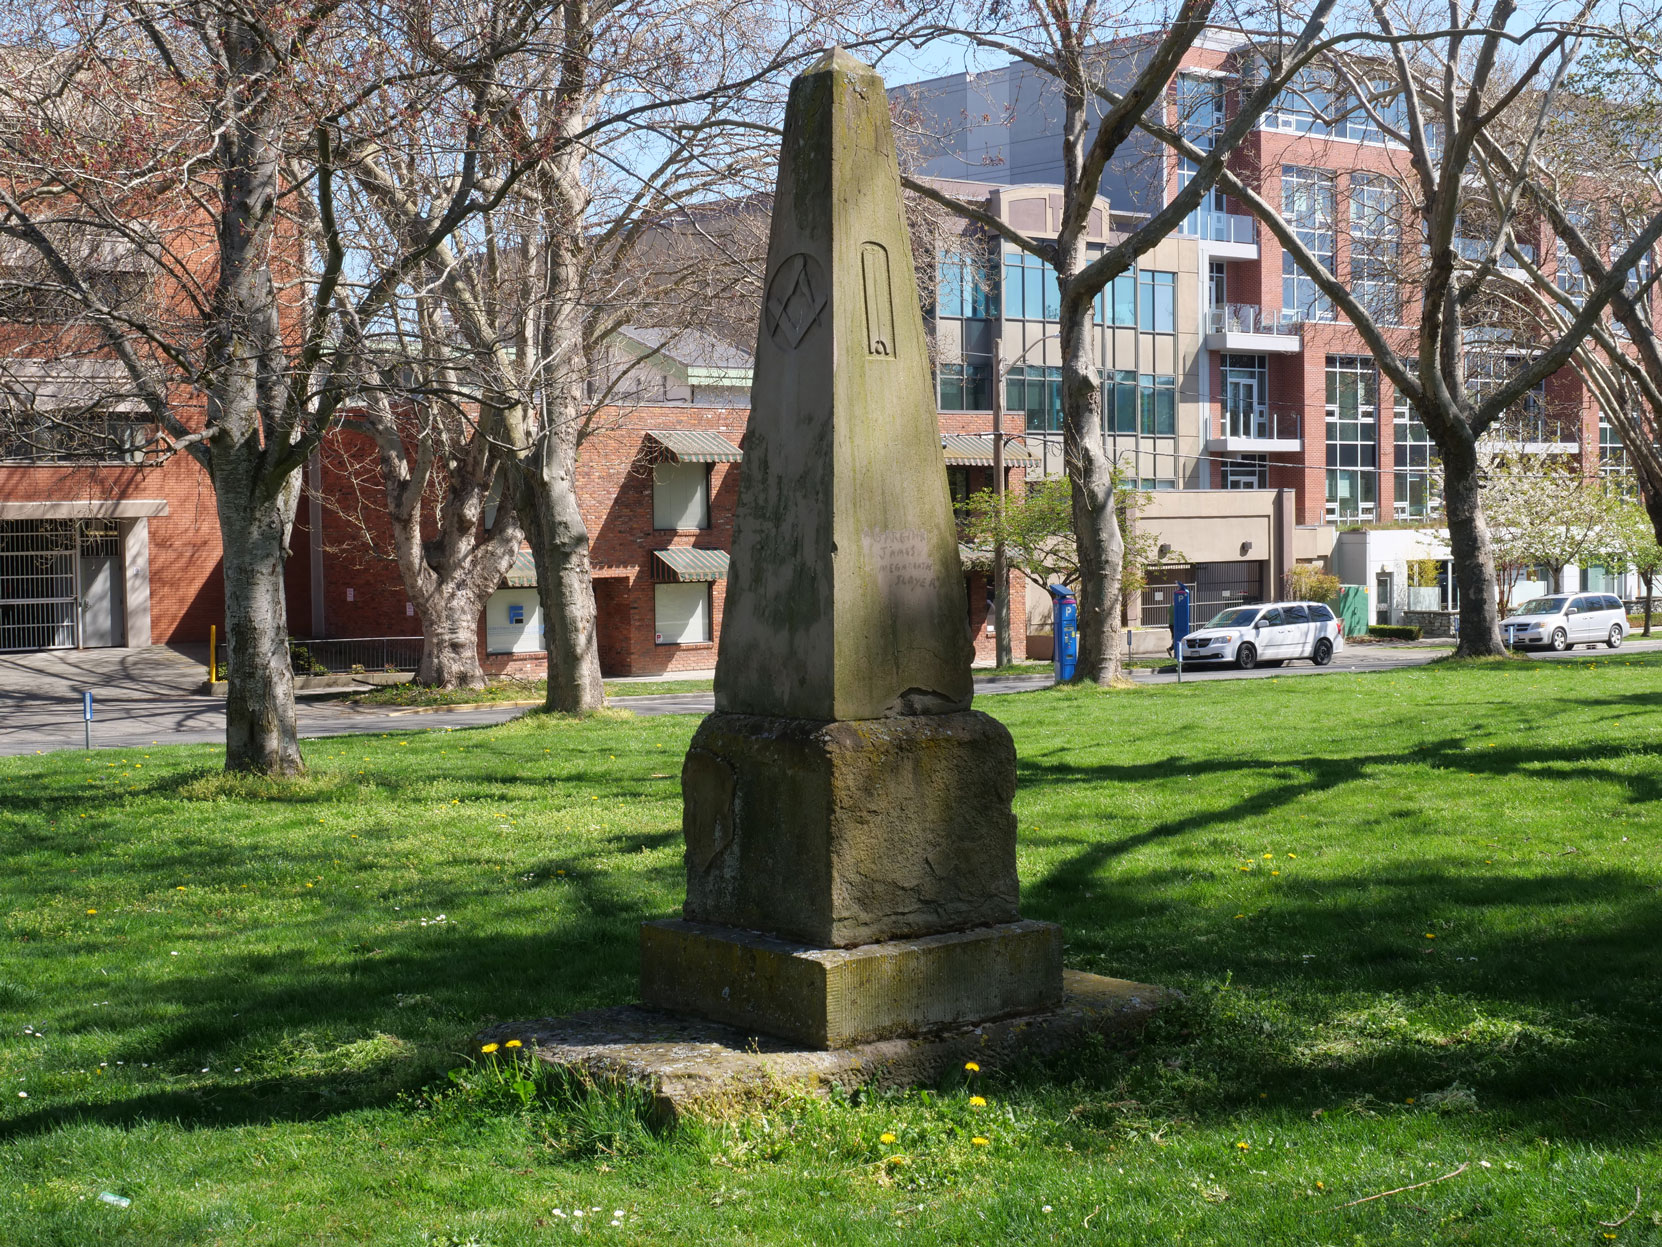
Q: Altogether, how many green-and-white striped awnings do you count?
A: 5